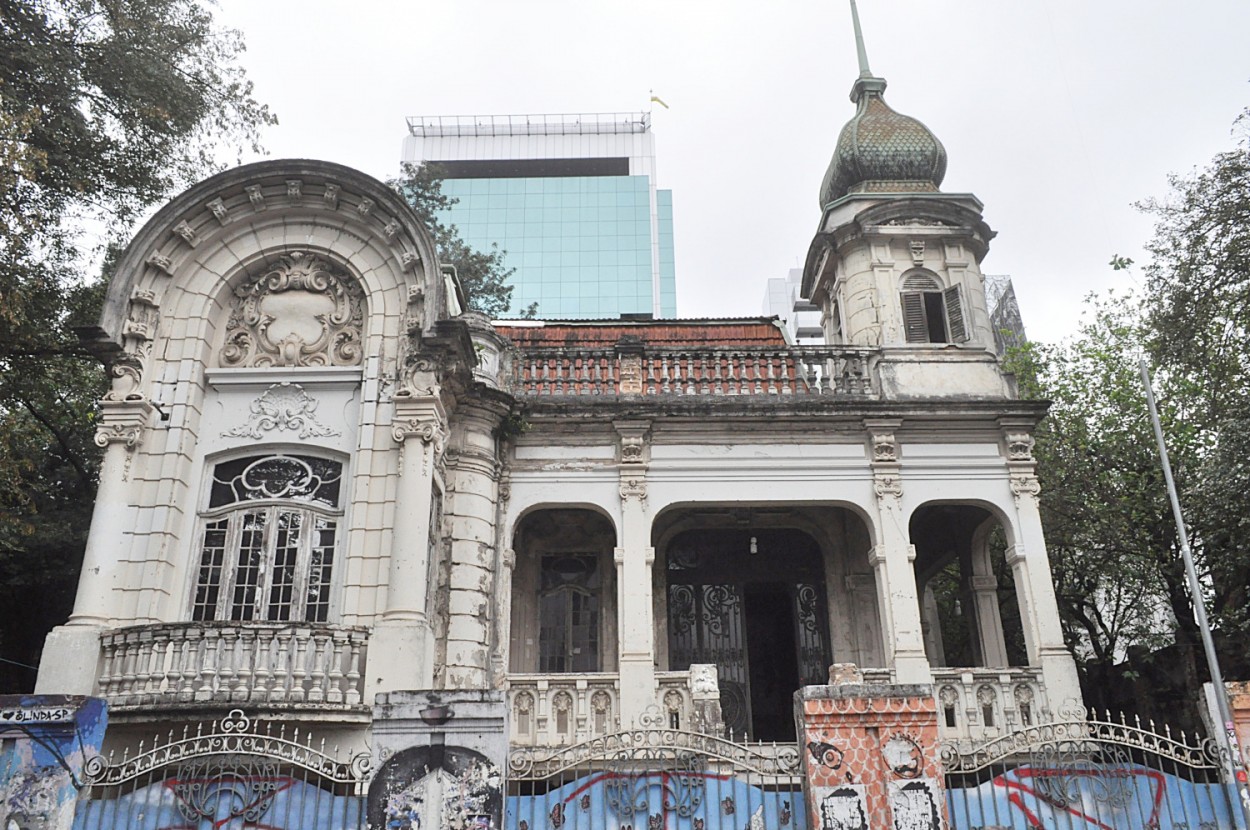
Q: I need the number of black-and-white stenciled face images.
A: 2